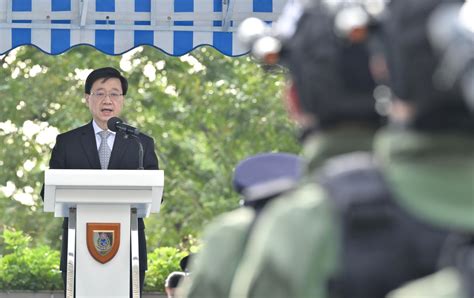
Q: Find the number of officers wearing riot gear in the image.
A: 2